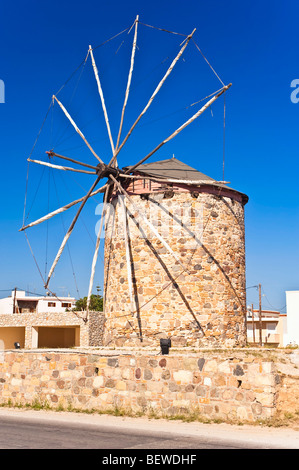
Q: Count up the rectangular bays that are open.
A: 2